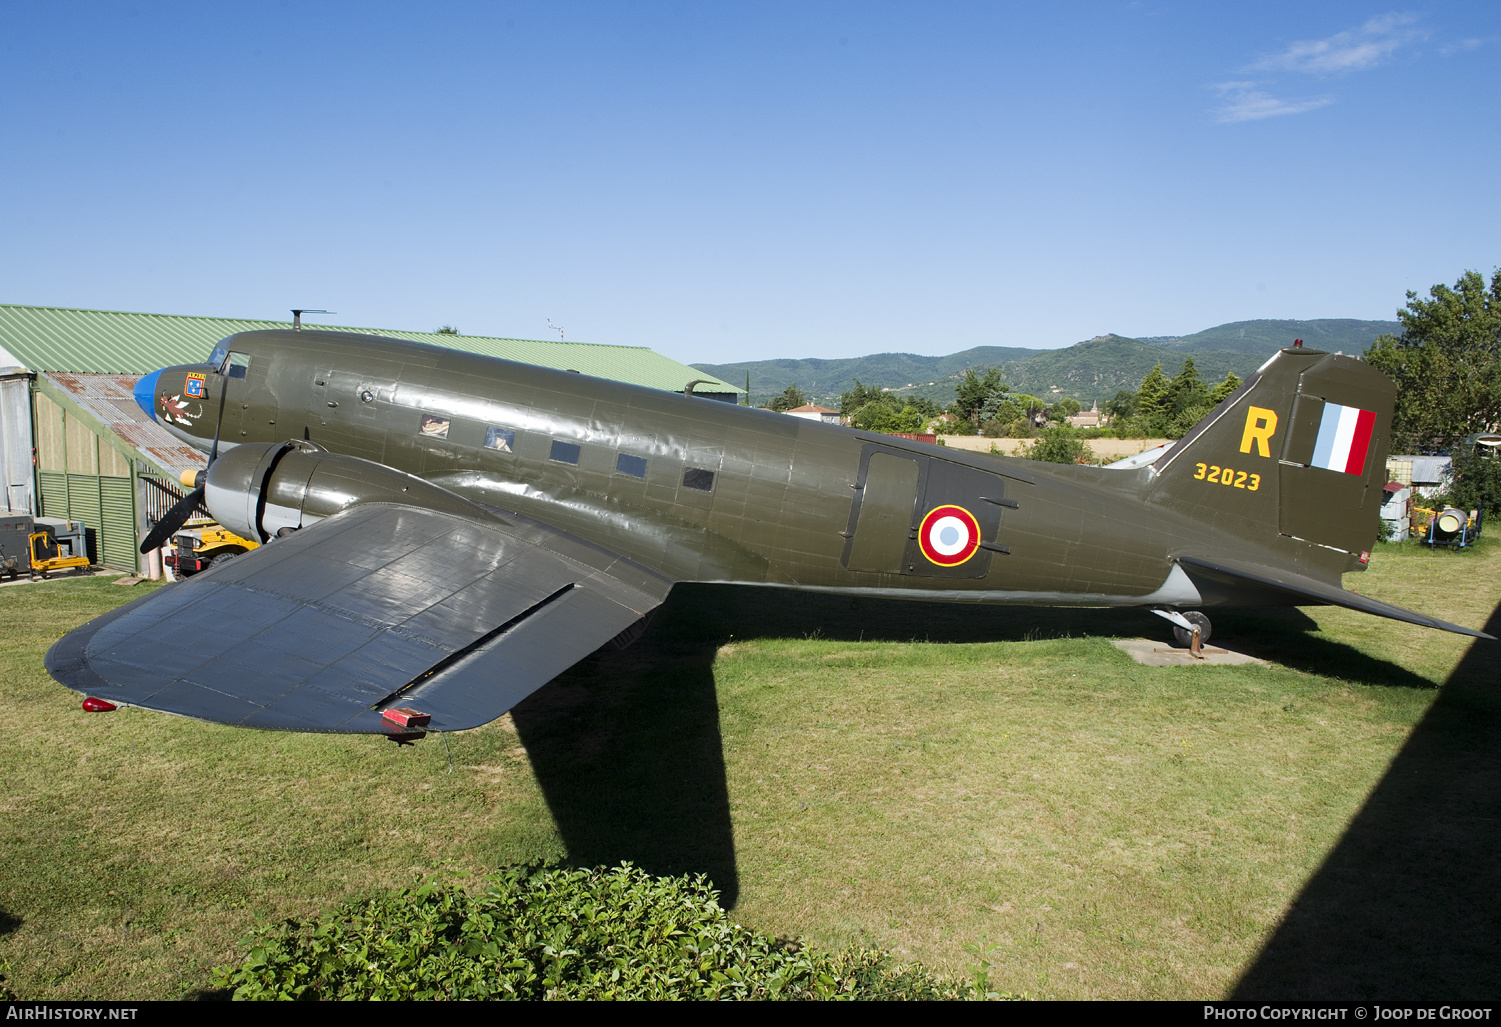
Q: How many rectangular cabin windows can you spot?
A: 5